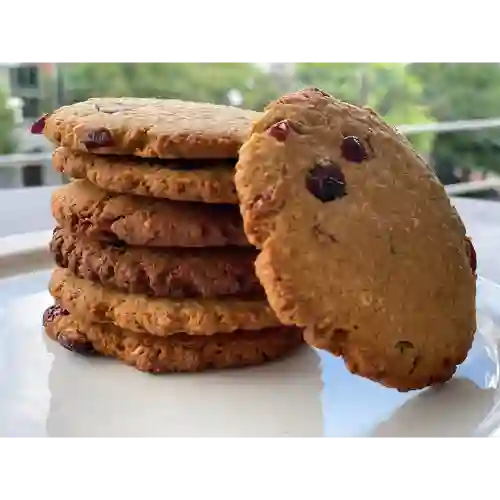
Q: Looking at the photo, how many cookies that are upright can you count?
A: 1